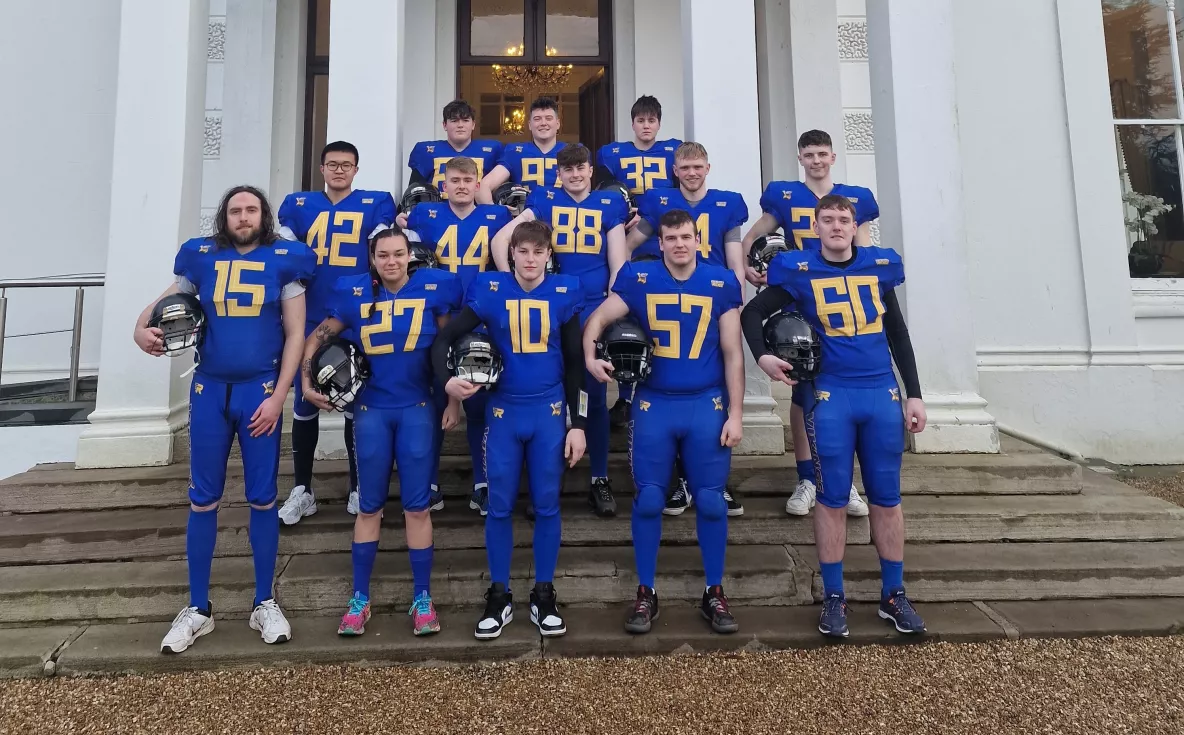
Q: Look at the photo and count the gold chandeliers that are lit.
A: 2